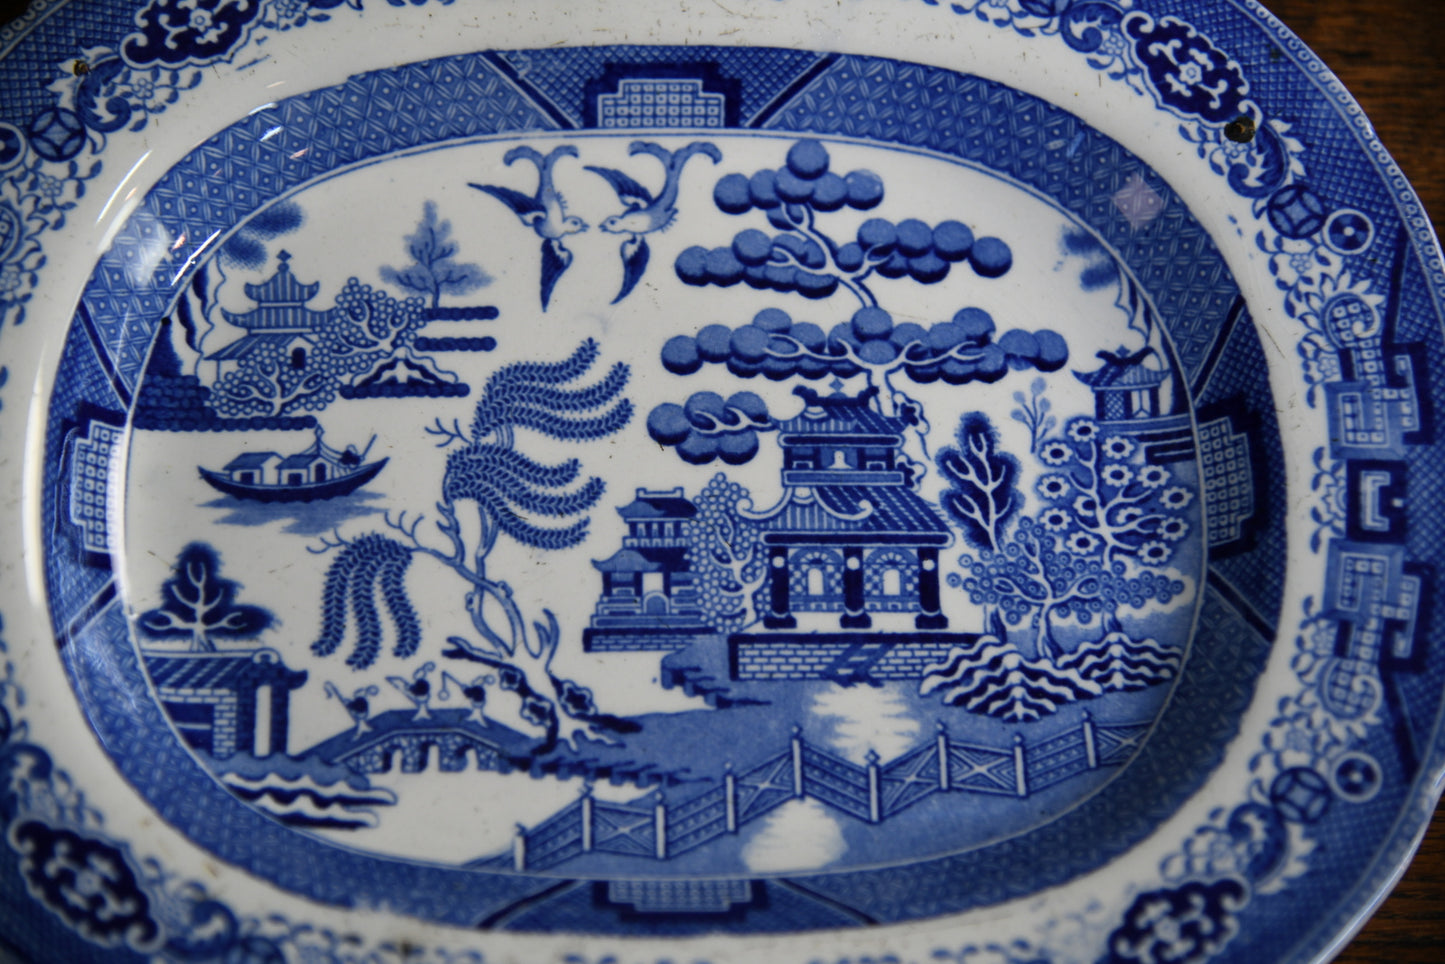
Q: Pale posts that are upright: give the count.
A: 9